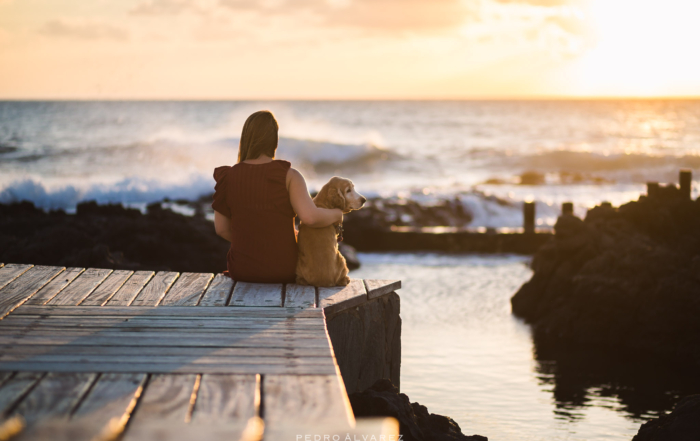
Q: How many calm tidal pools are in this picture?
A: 1